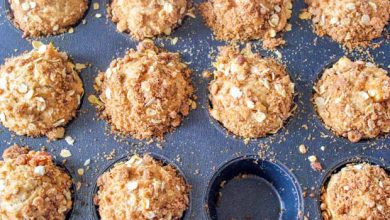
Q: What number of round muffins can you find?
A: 11